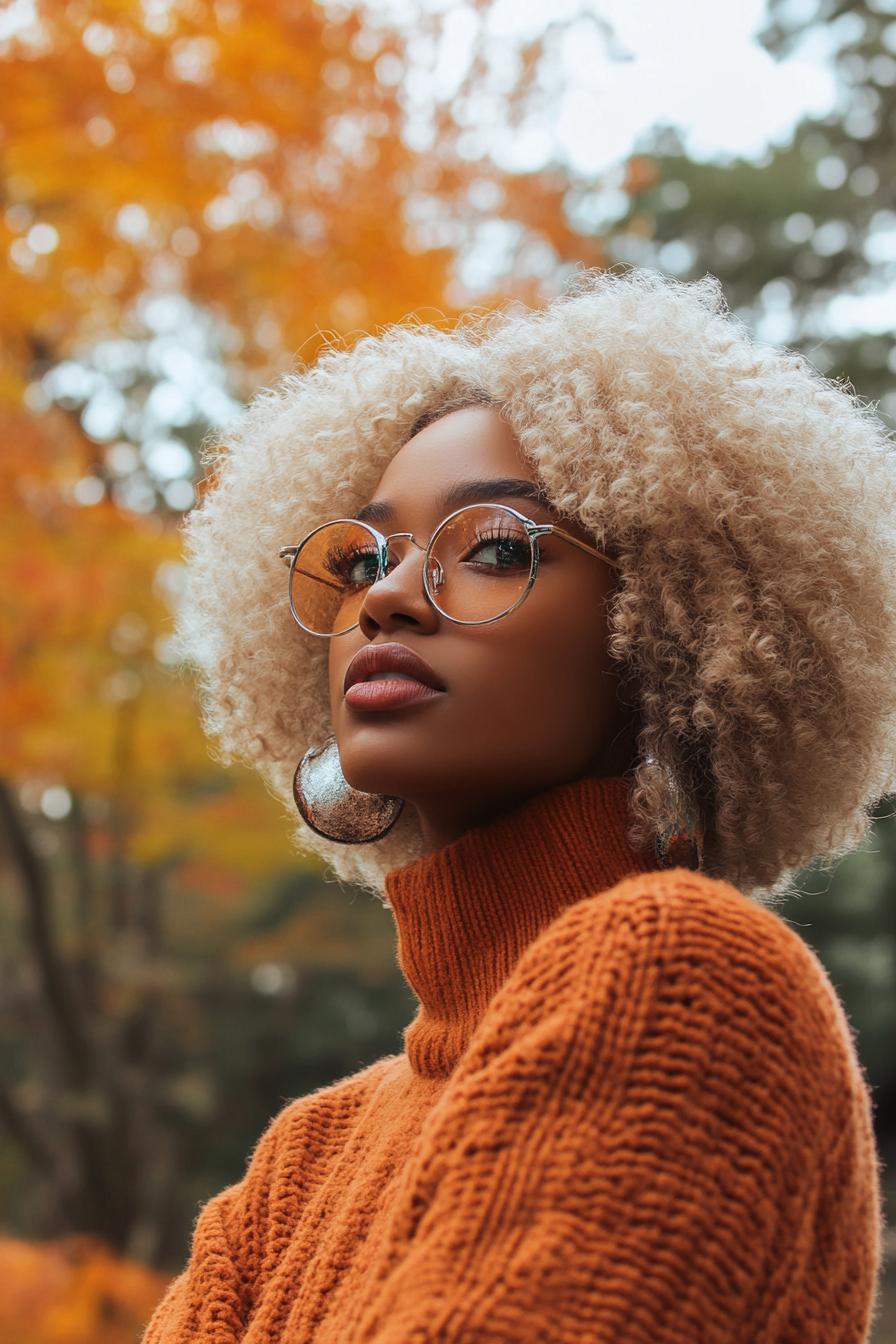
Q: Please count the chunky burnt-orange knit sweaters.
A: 1